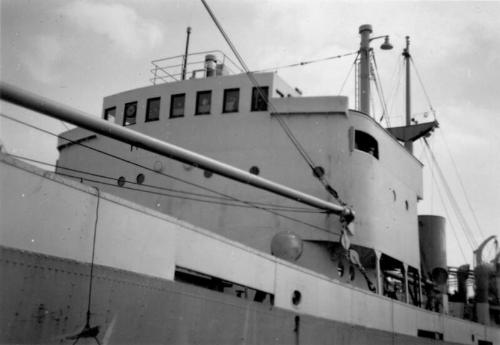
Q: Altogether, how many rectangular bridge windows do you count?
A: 7